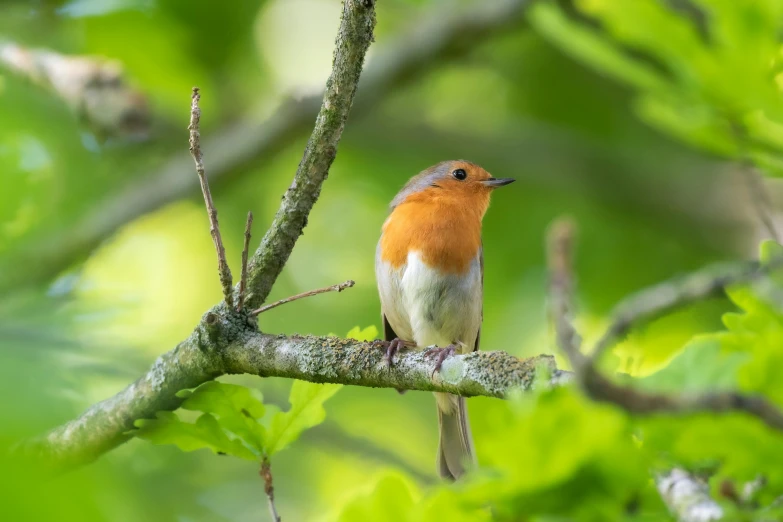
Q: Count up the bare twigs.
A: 3